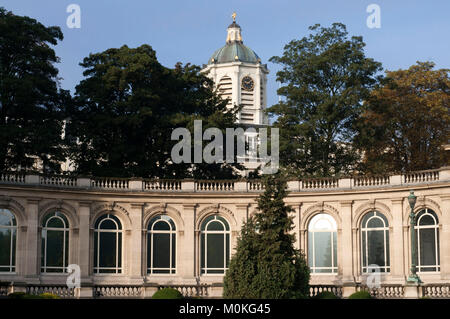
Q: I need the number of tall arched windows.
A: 8